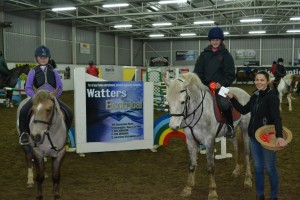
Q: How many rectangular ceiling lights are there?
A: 13